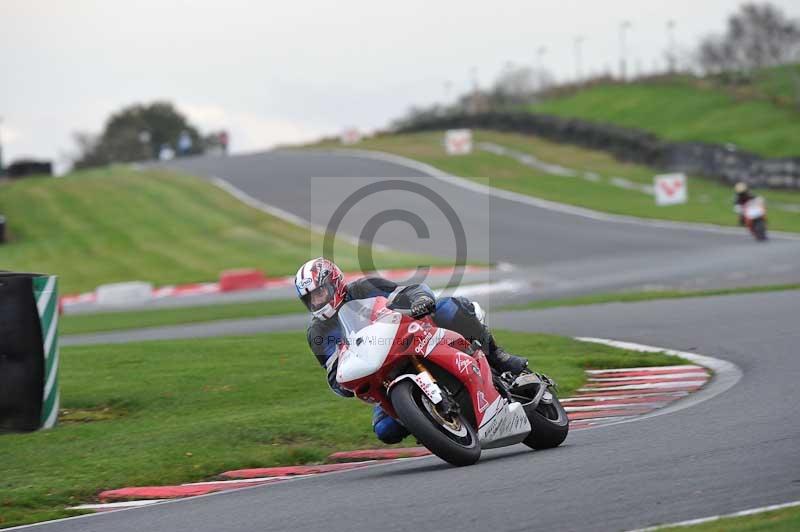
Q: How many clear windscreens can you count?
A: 1